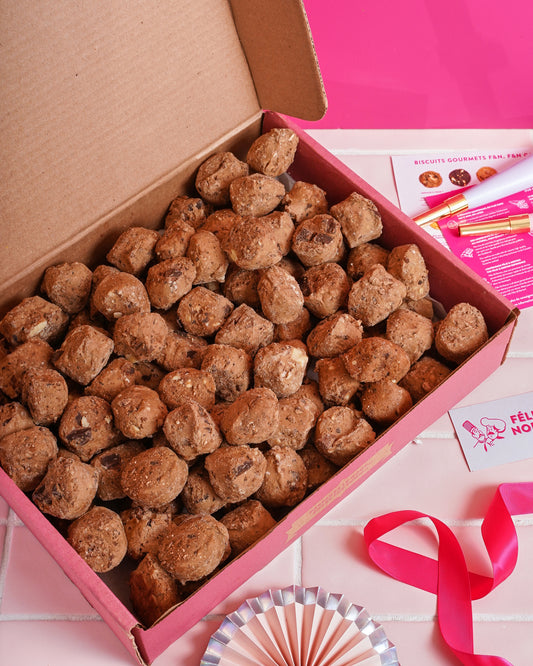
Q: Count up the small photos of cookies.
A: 3